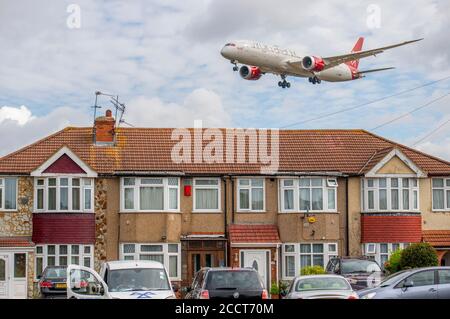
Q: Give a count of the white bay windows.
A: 8